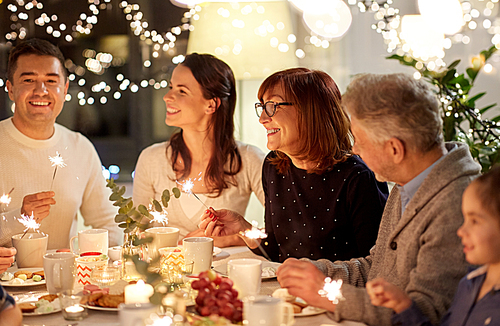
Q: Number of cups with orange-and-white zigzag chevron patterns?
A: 2